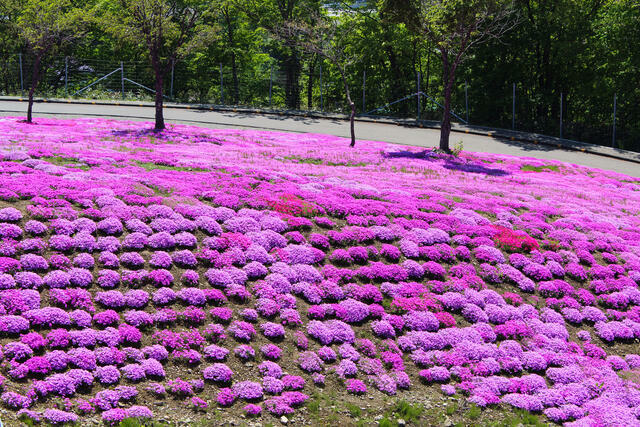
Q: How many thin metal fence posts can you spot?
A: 13